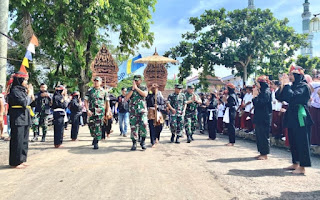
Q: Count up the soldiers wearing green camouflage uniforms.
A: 4